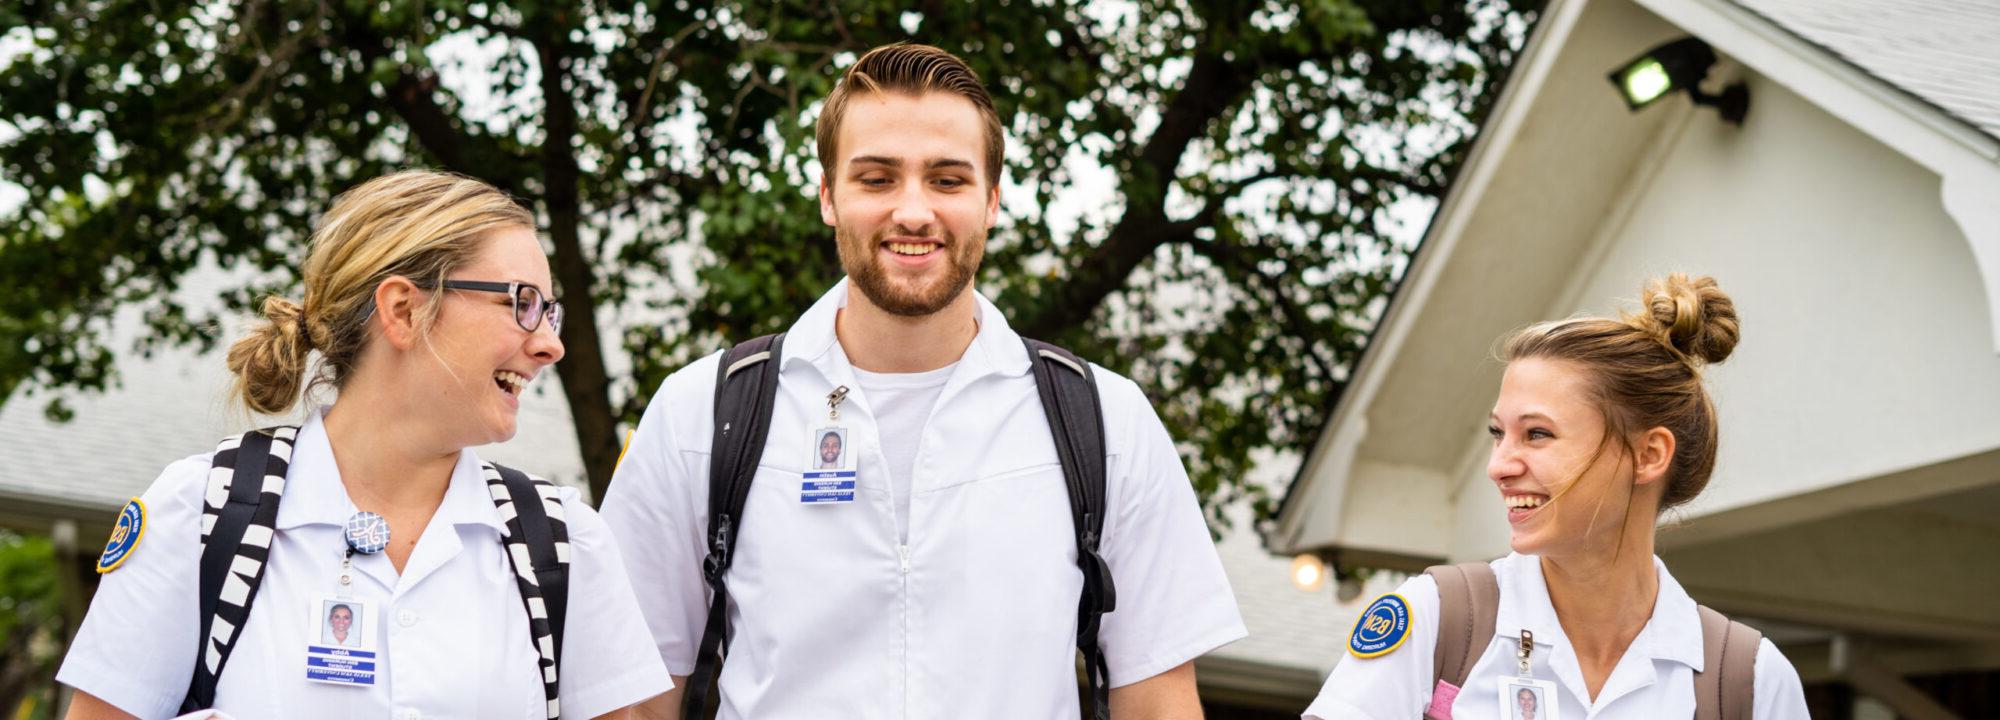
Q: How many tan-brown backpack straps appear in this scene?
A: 2